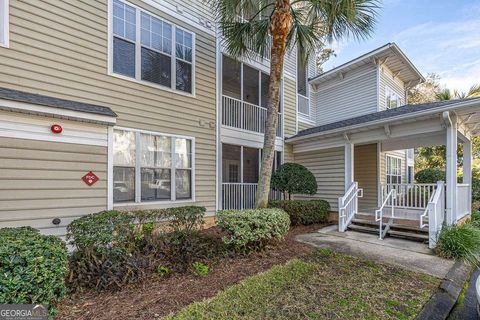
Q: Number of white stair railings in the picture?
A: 3